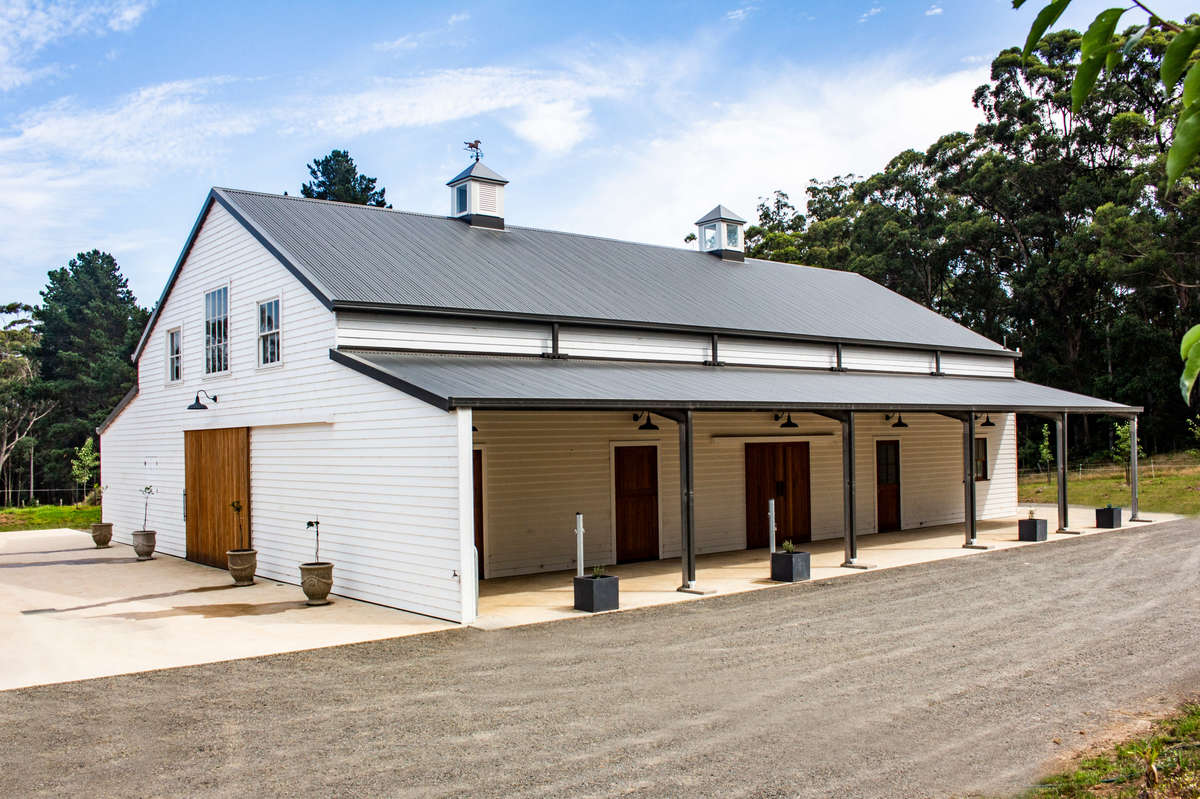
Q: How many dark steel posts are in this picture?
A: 5